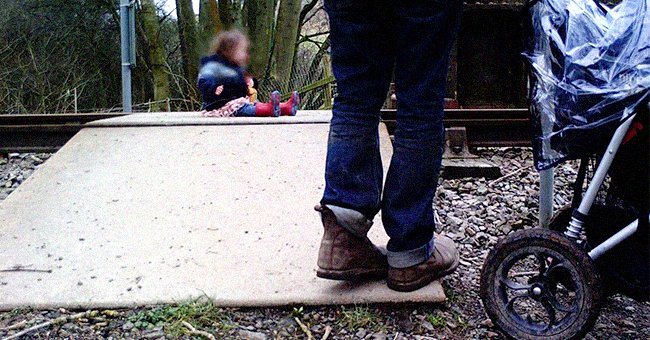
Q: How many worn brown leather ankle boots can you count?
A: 2